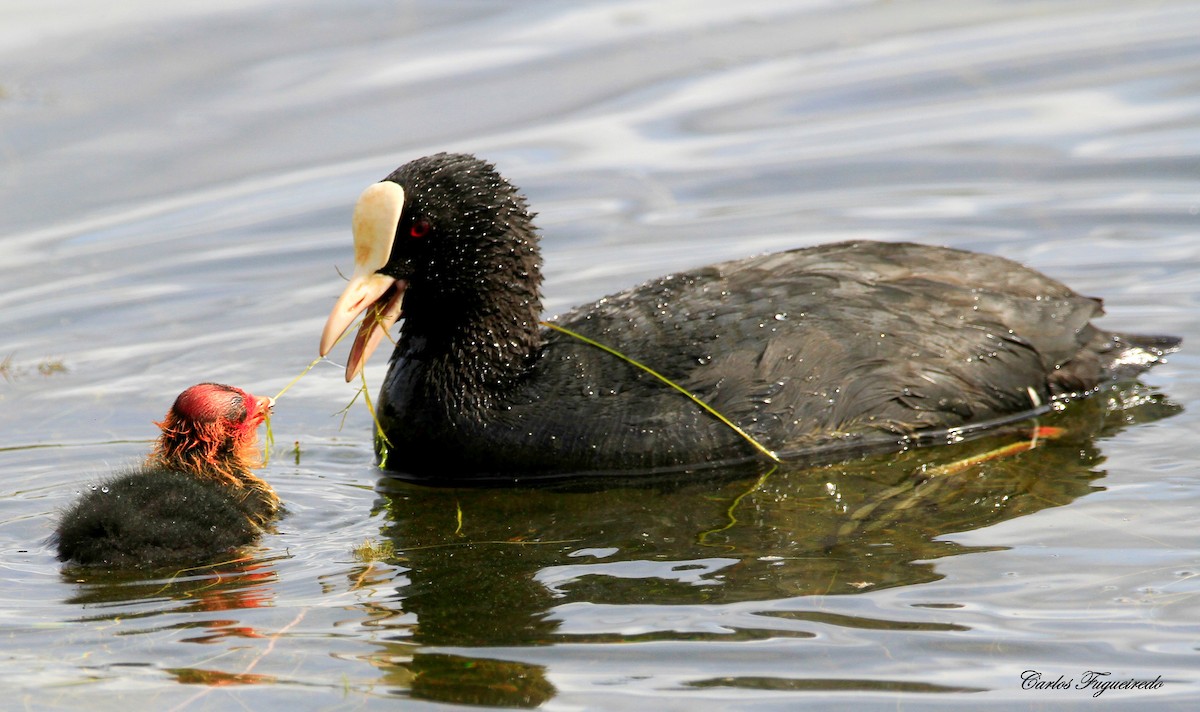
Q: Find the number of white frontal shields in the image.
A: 1